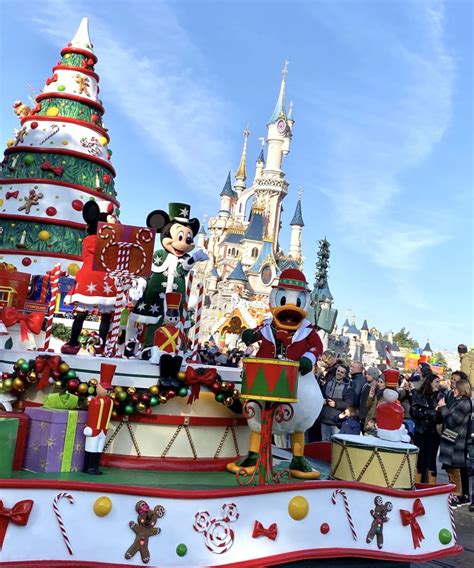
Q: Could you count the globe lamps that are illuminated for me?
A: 0